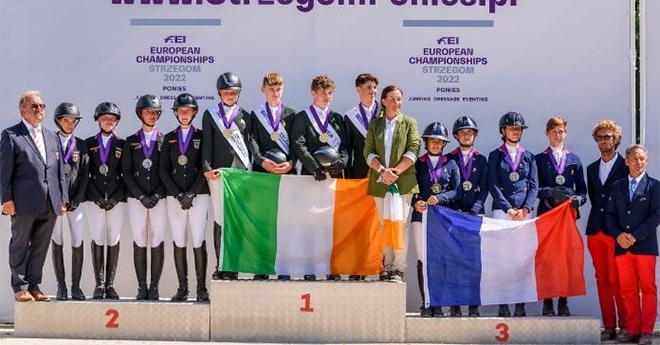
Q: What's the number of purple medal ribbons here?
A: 12